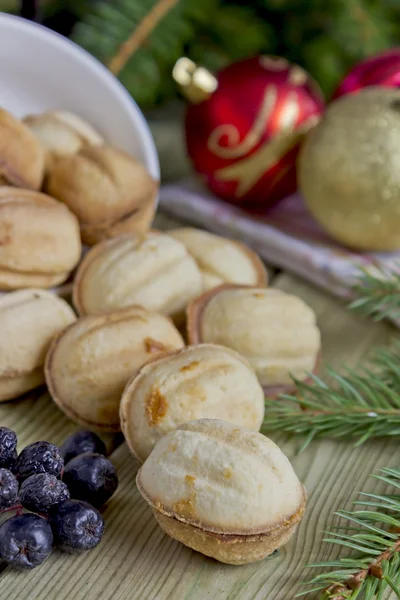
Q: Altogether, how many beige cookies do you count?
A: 11